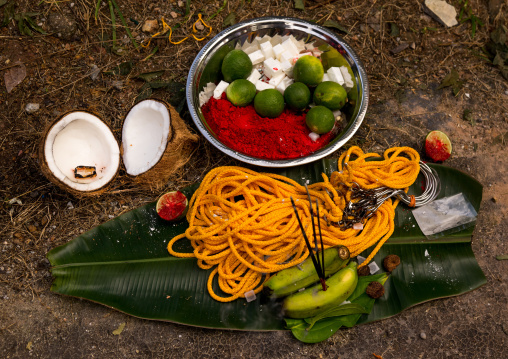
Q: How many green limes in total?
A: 7